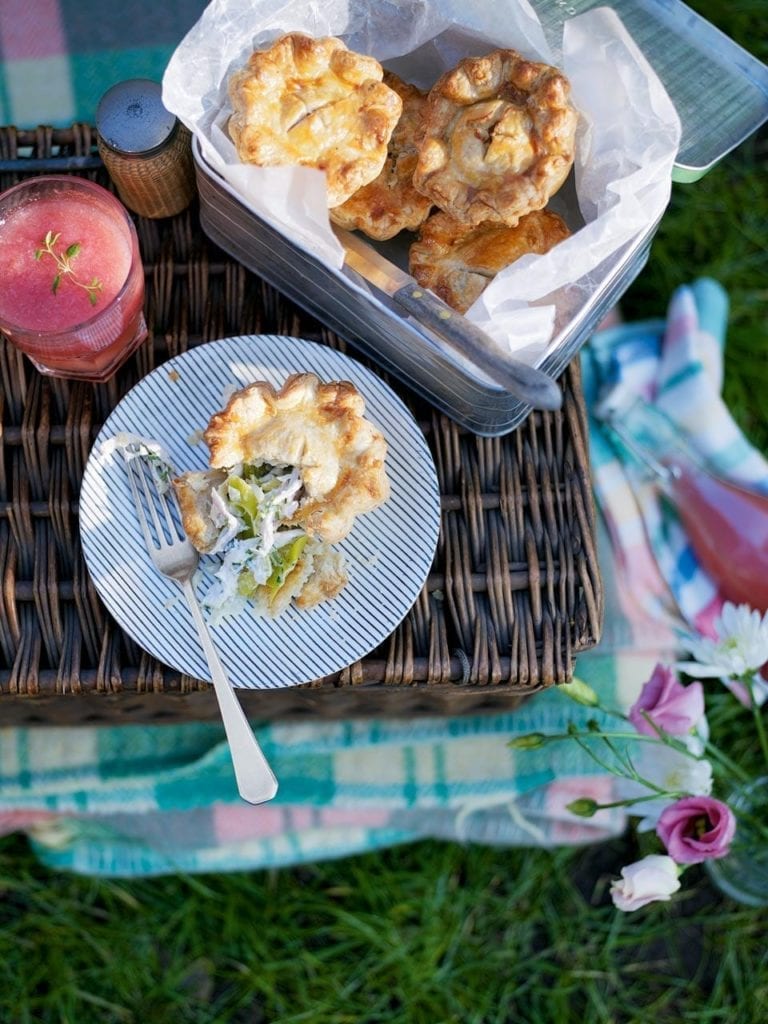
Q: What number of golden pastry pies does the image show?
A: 5